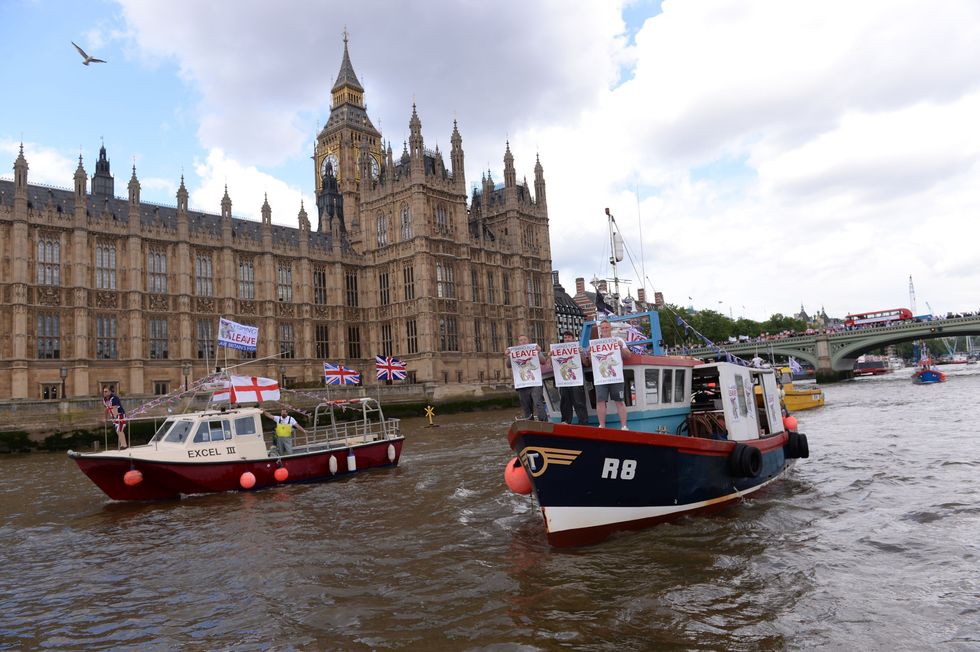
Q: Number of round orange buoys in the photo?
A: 5